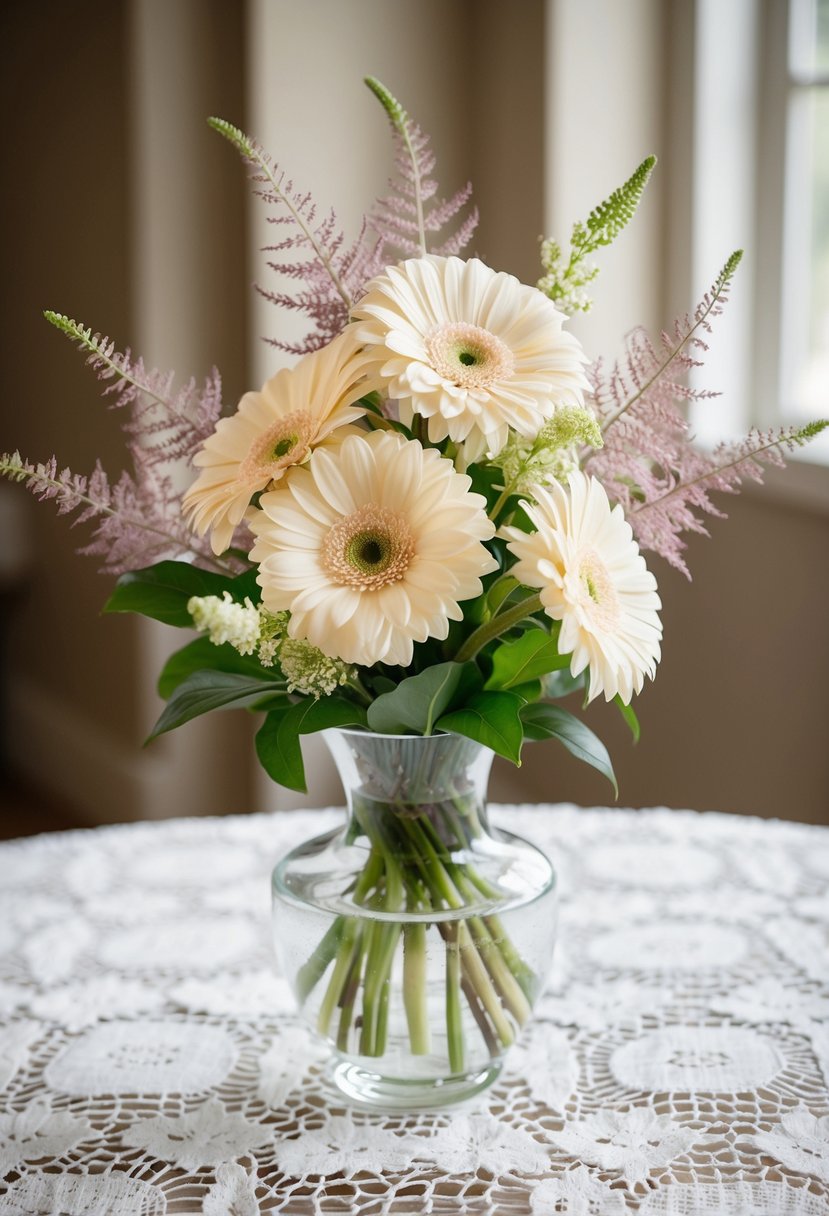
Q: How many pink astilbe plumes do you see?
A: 6